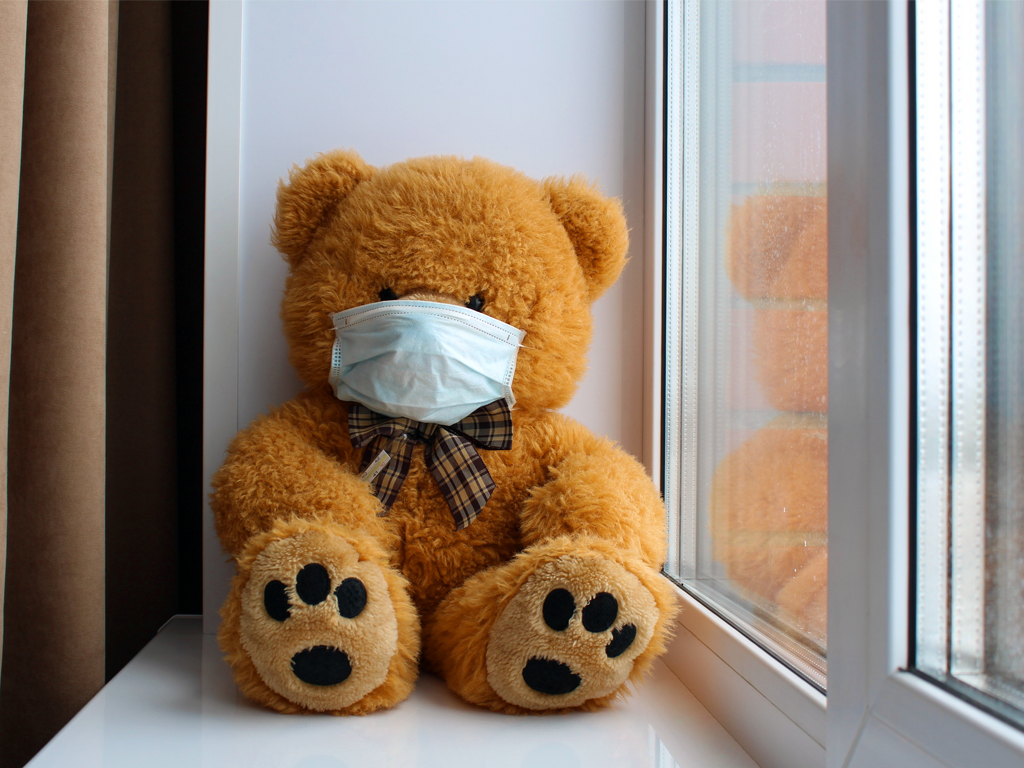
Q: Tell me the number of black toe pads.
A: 6